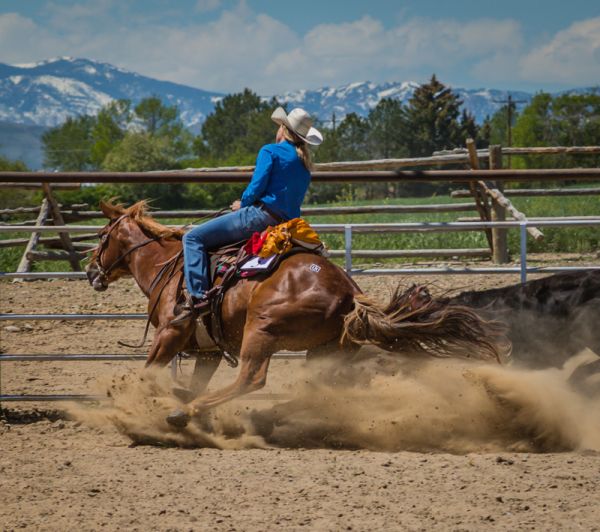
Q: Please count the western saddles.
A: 1